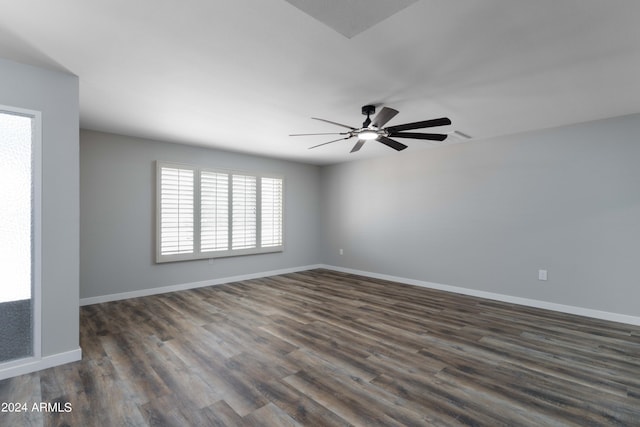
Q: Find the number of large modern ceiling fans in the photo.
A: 1